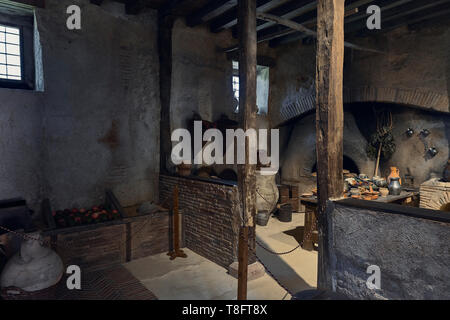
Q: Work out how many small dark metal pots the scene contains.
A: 3